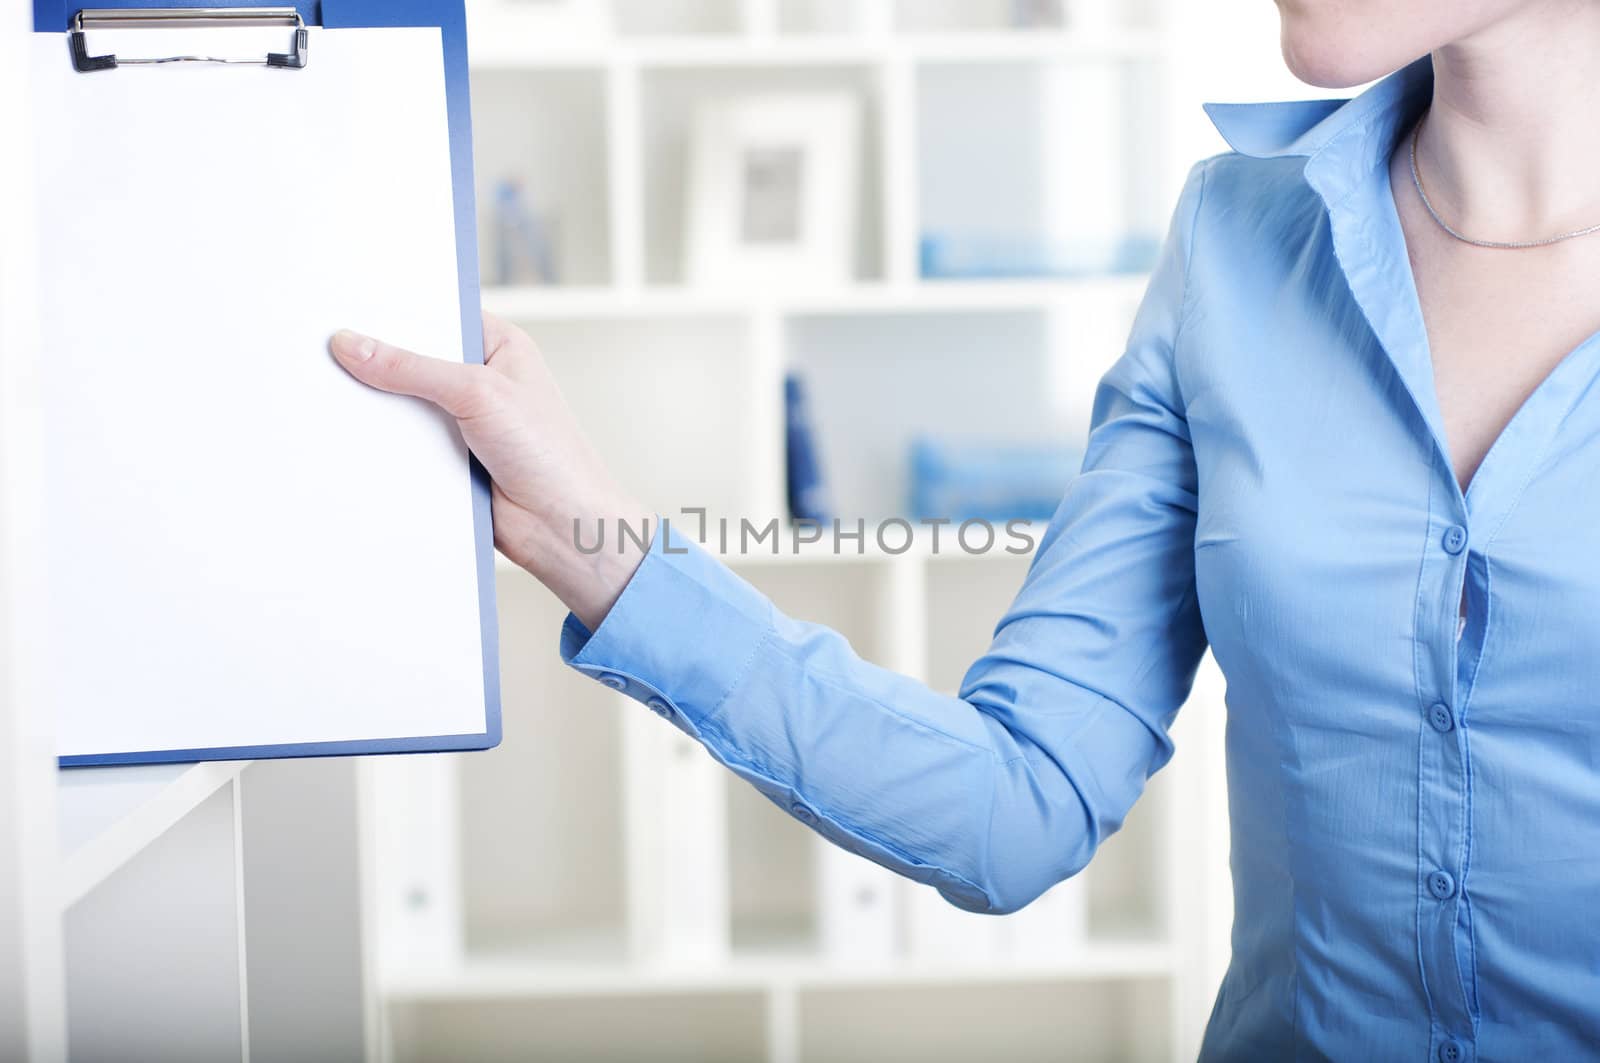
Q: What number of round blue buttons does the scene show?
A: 7